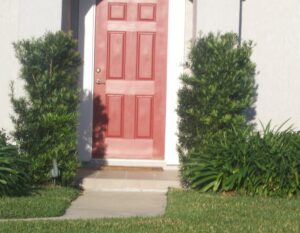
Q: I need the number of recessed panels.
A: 6